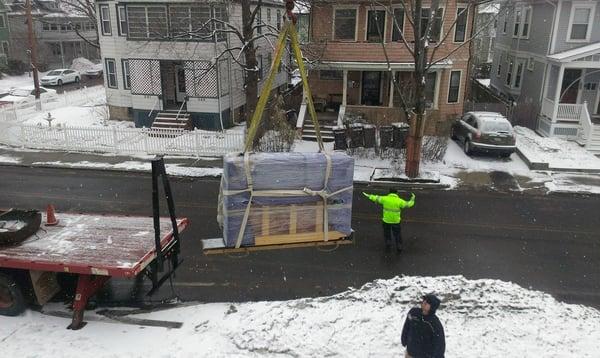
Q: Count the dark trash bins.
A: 5